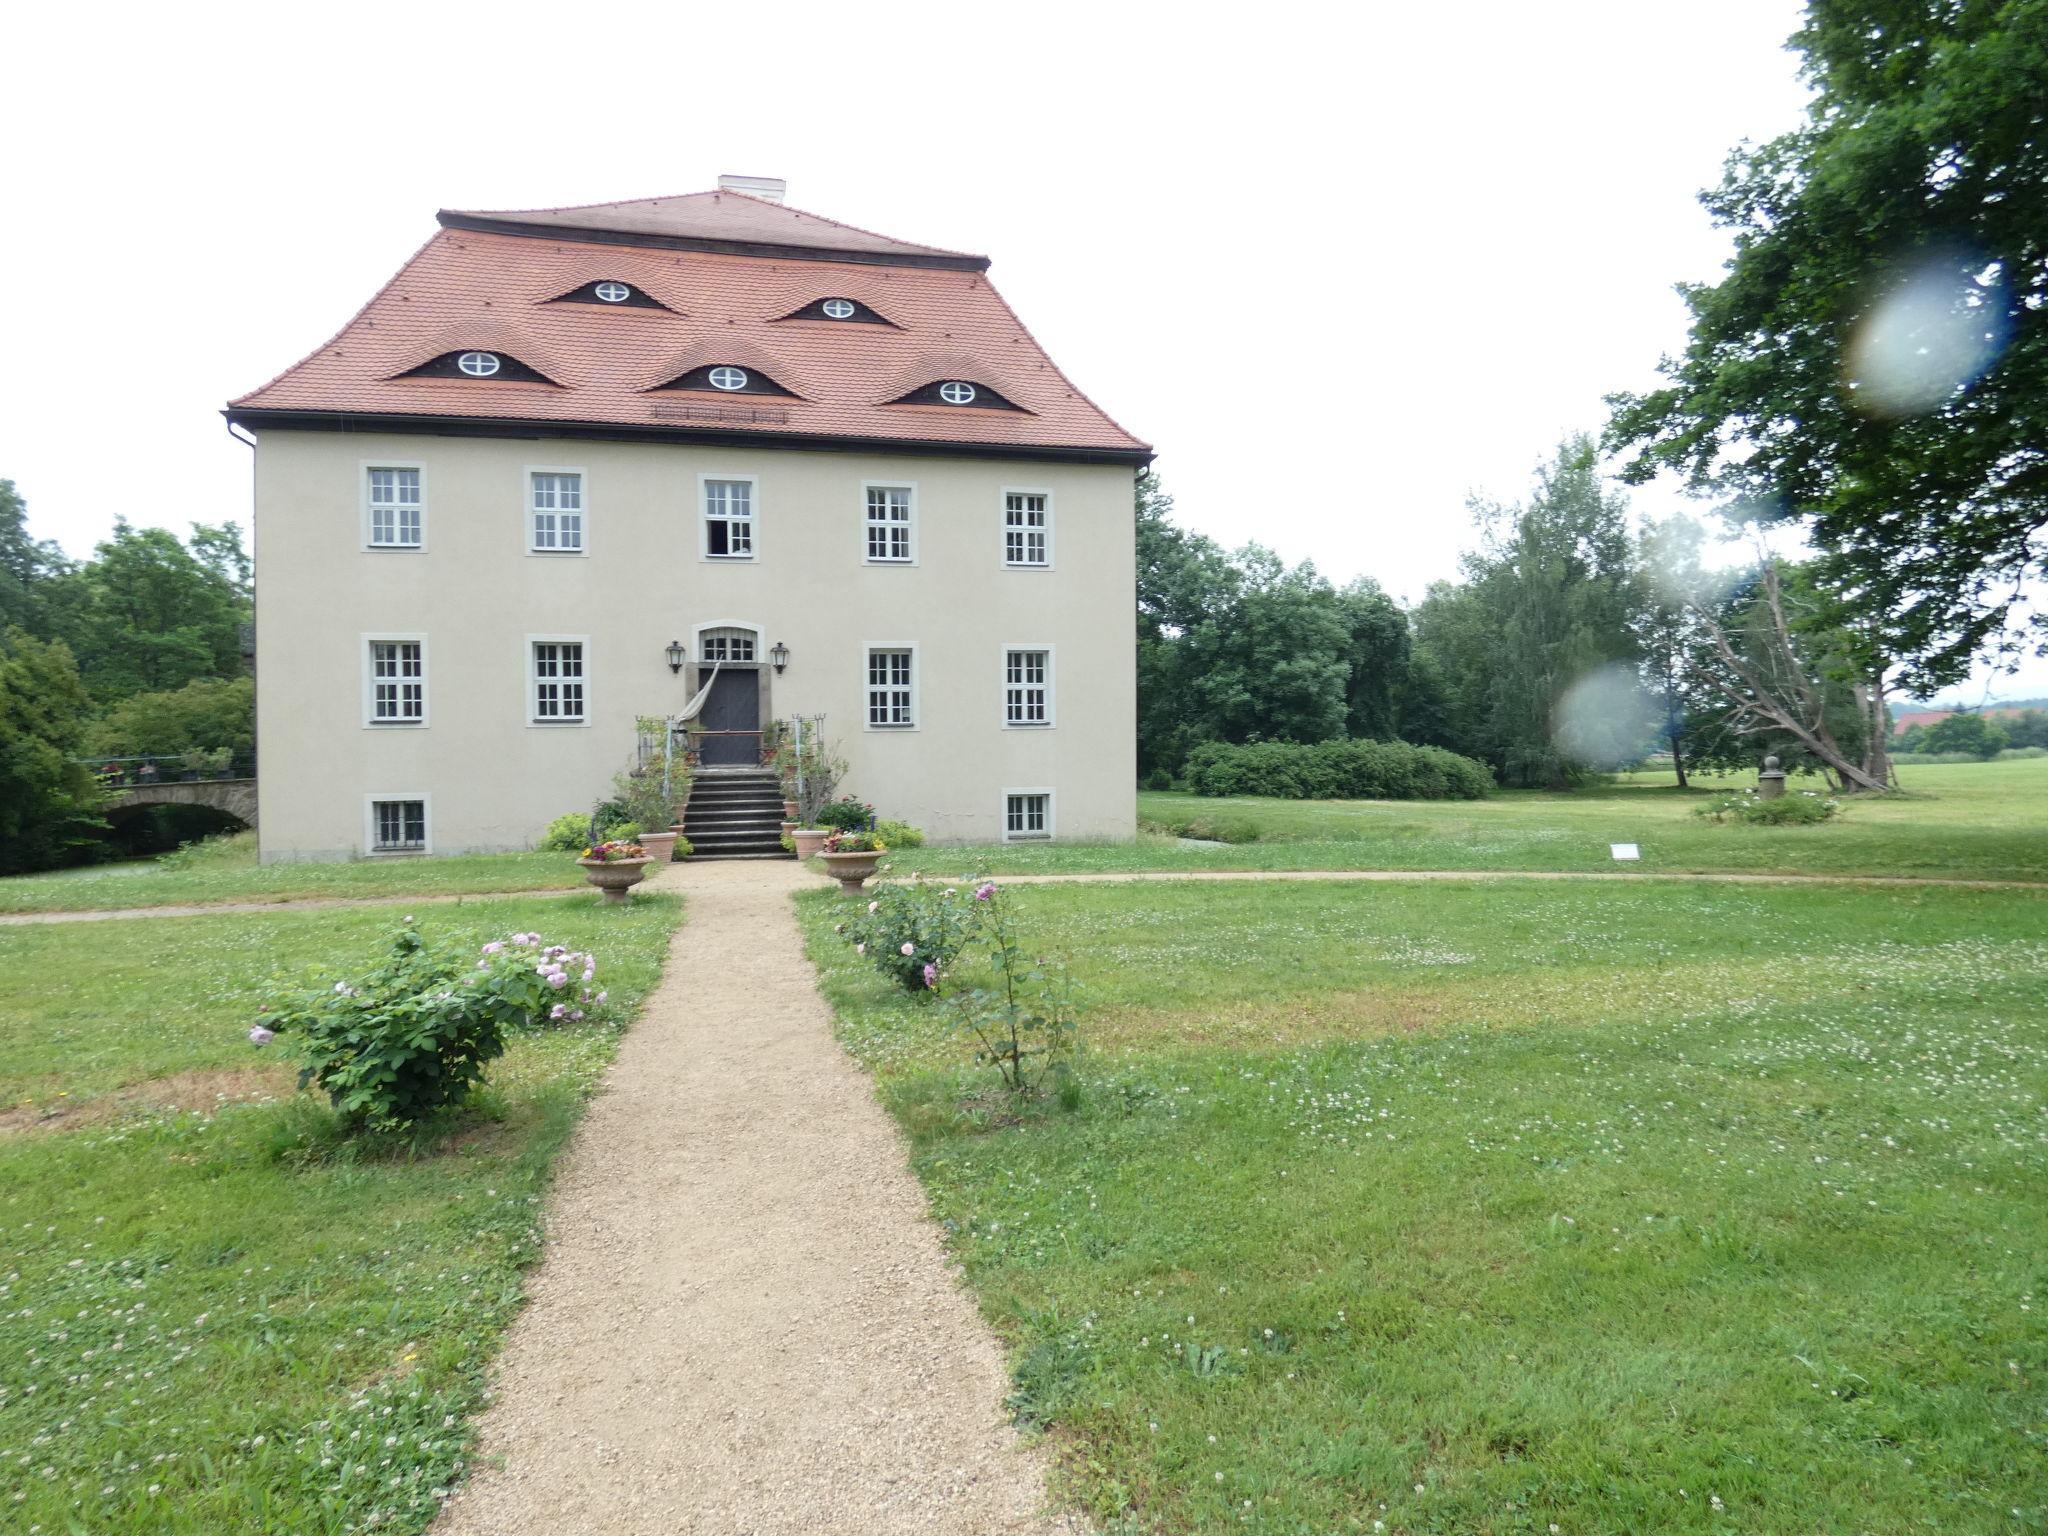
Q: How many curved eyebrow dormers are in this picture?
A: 5